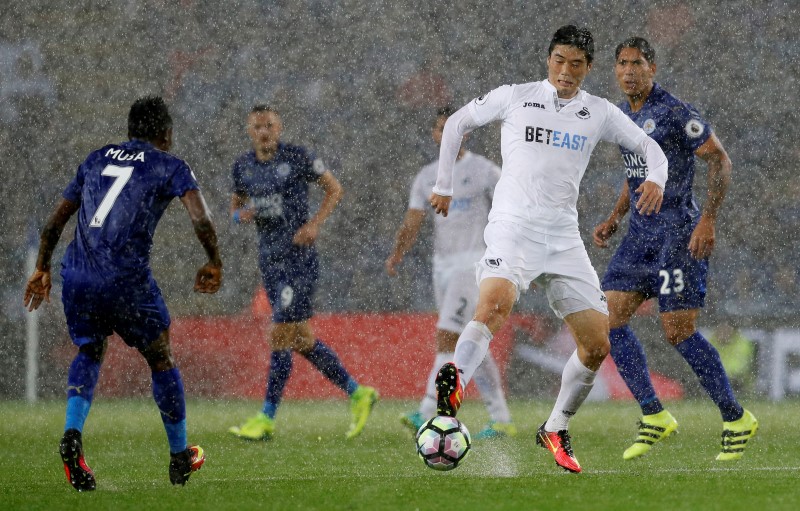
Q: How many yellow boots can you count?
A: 4